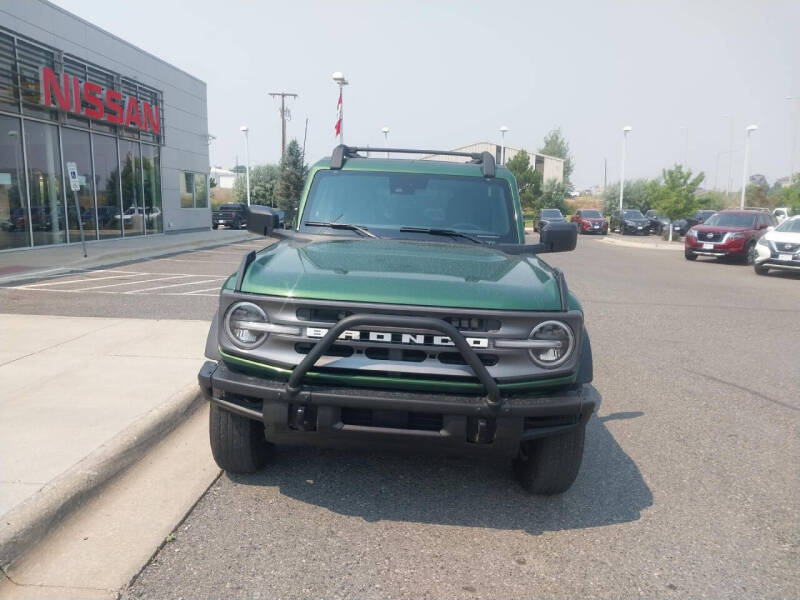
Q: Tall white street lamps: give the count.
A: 6